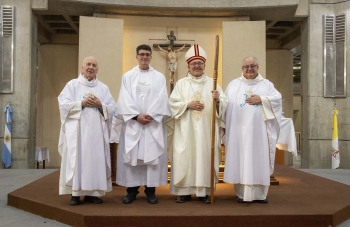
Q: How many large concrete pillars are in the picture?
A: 2